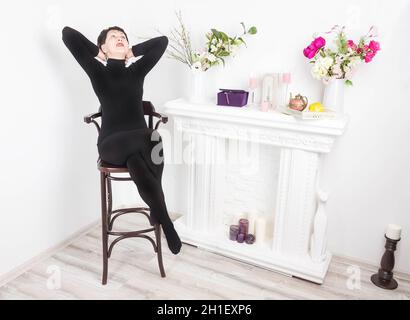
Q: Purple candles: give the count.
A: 4